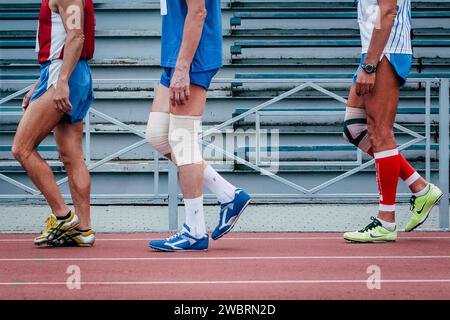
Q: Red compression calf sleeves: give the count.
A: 2